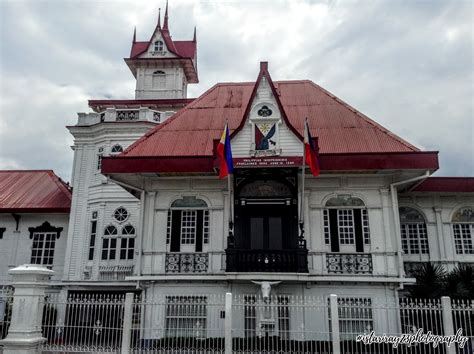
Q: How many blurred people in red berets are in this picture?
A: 0